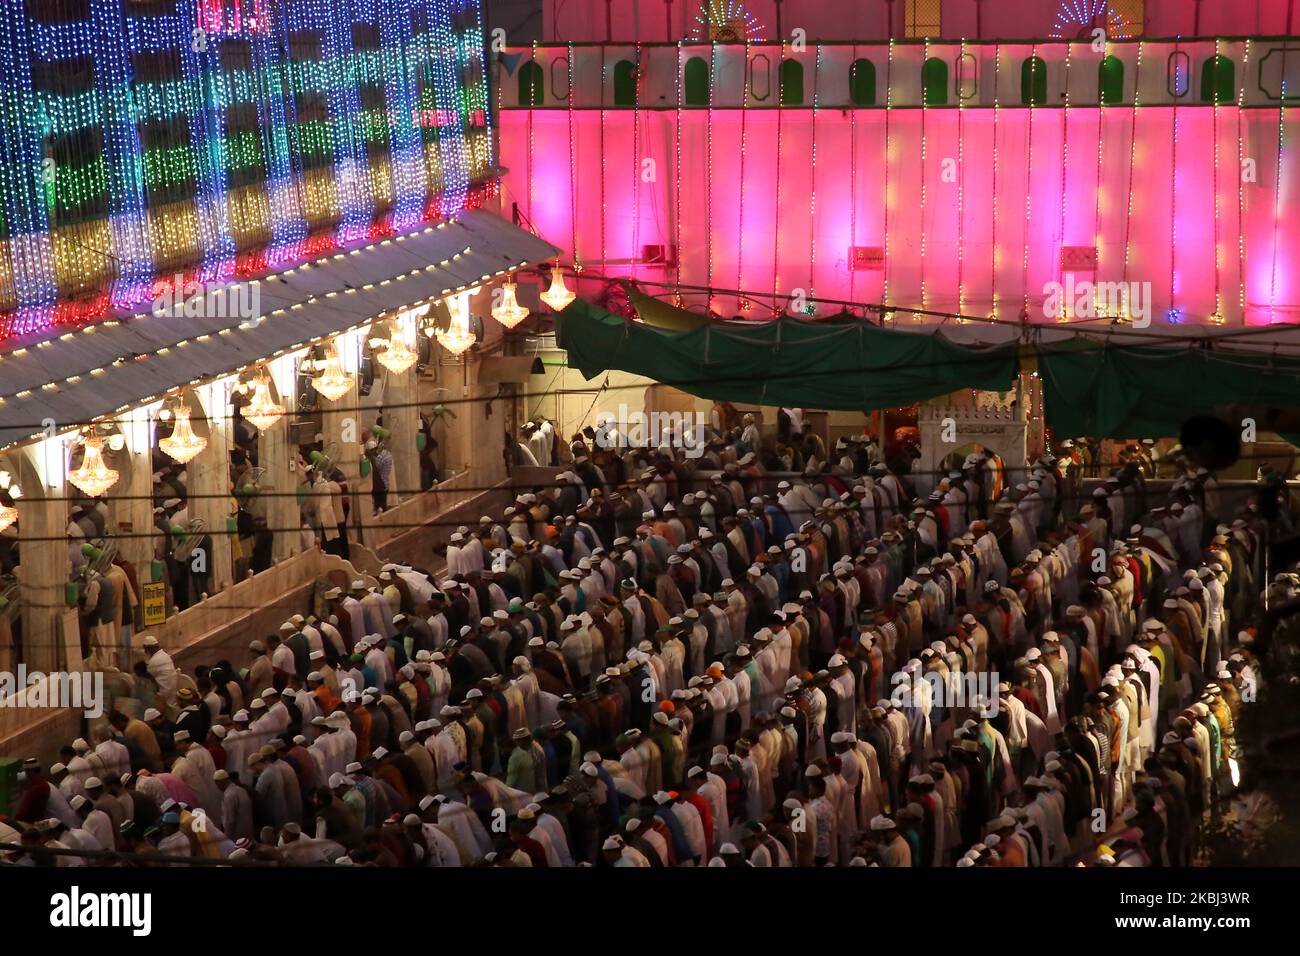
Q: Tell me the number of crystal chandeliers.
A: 9